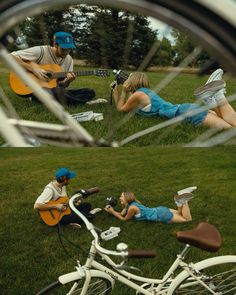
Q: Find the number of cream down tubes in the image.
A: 1